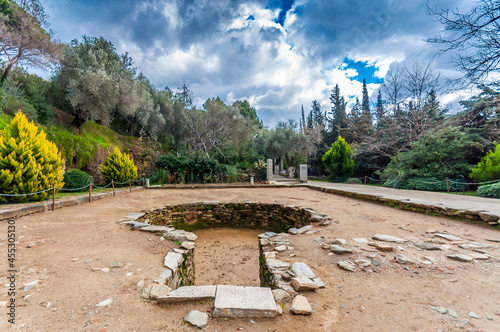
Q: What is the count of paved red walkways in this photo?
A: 0